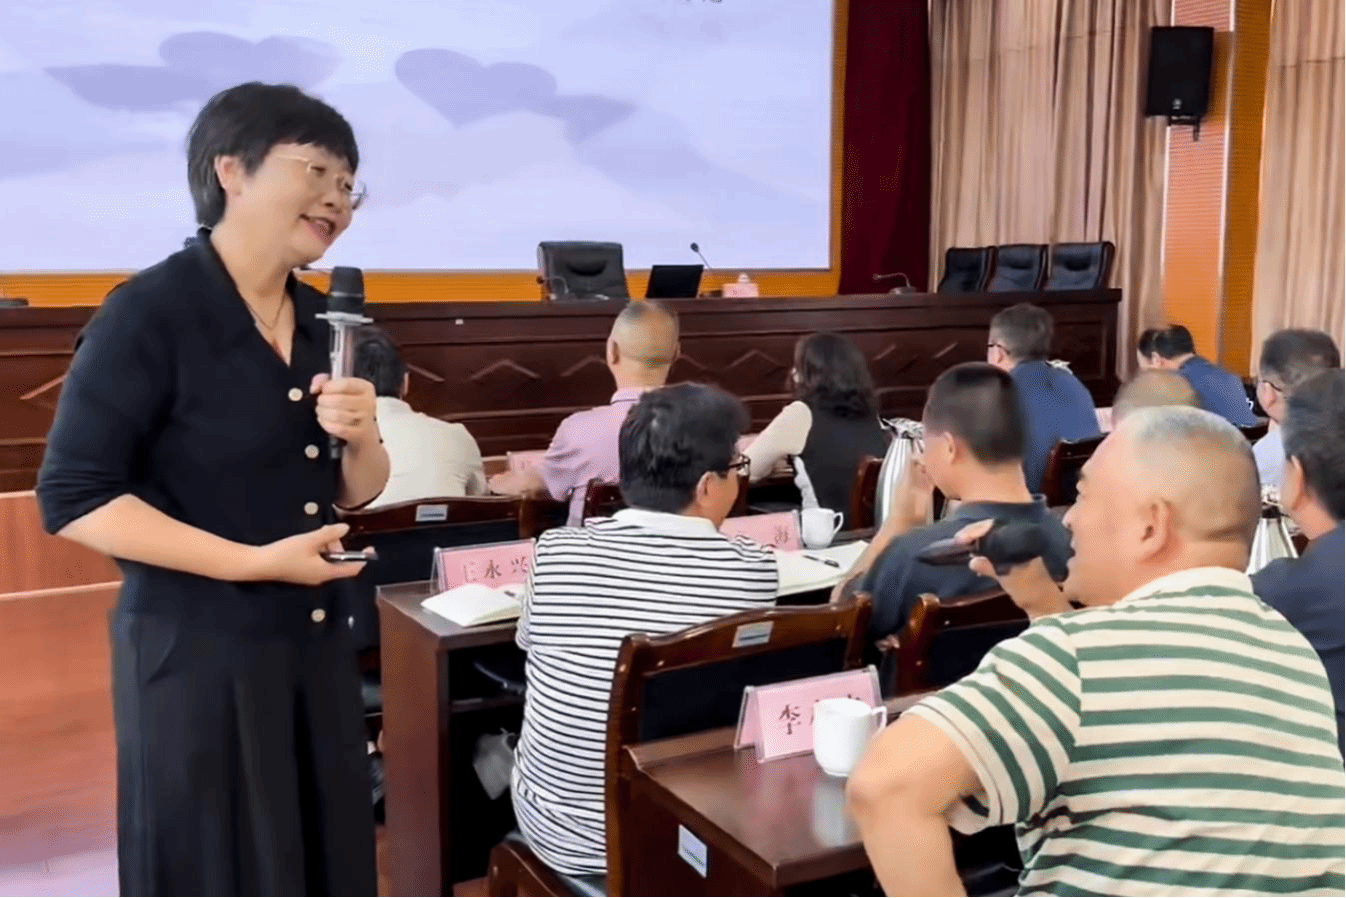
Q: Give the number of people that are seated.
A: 11